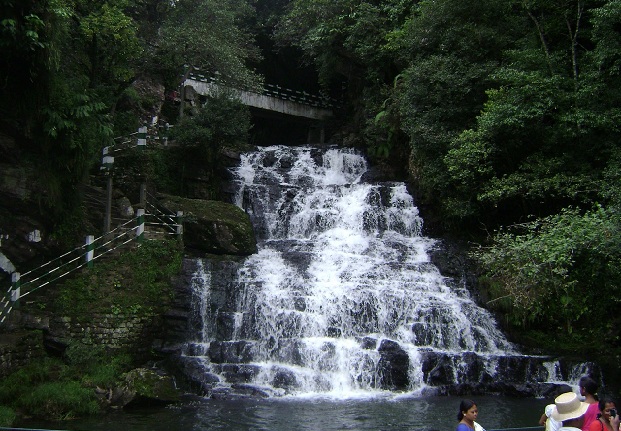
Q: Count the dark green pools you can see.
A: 1